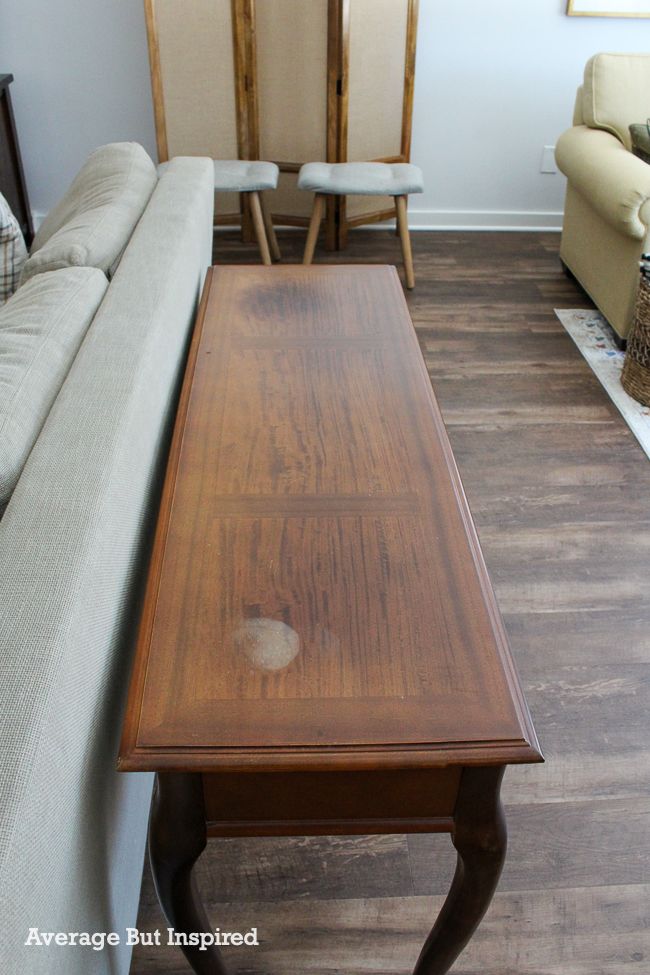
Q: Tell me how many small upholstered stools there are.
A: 2